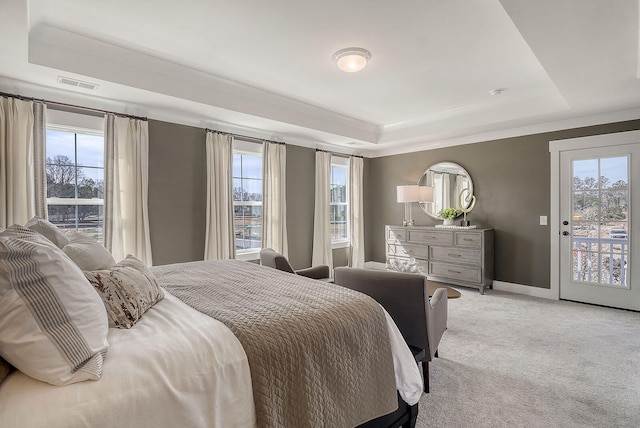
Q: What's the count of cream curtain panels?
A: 6